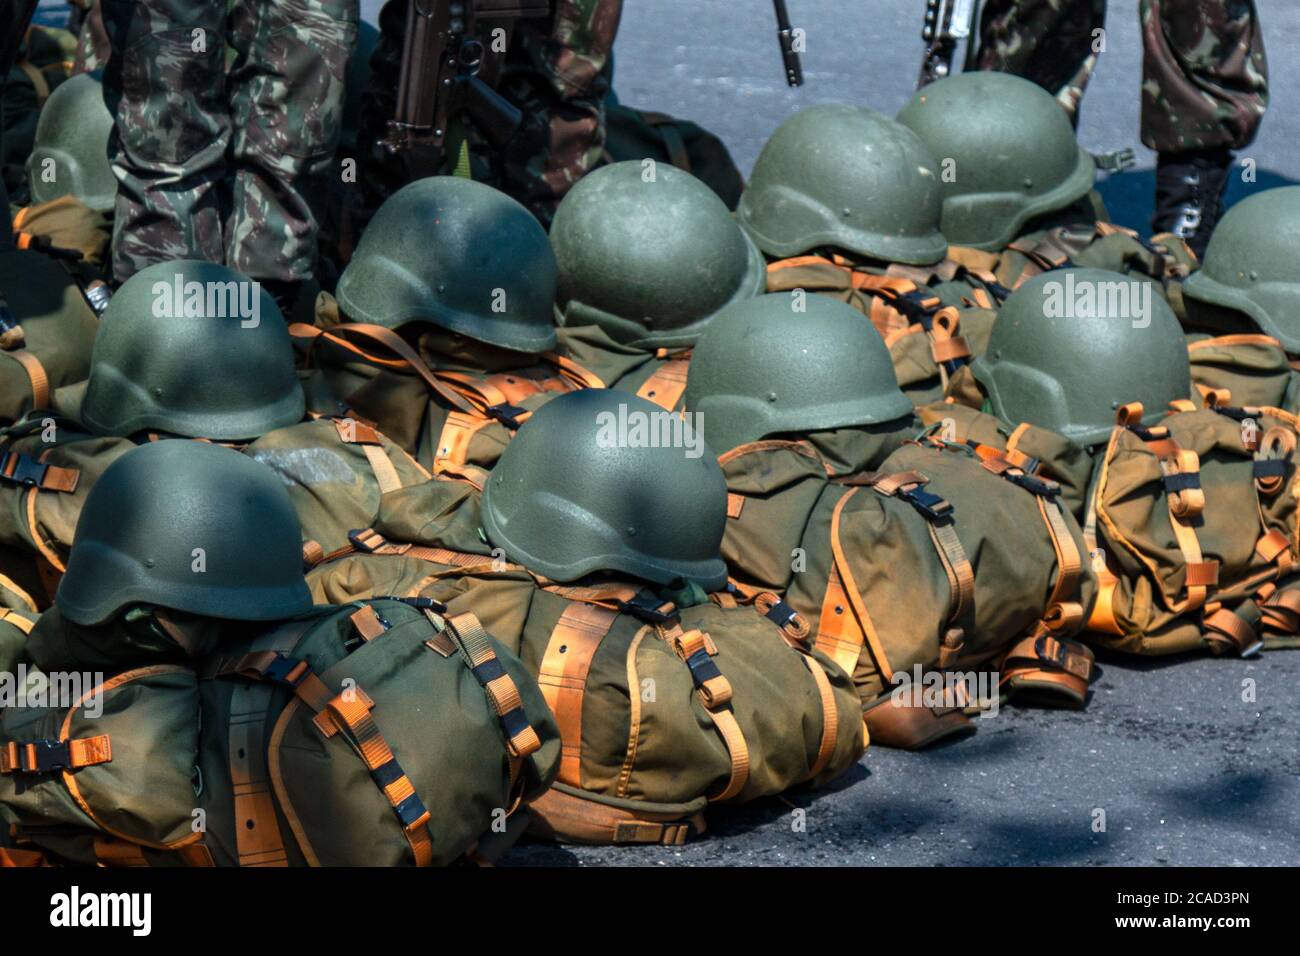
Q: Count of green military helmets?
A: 11